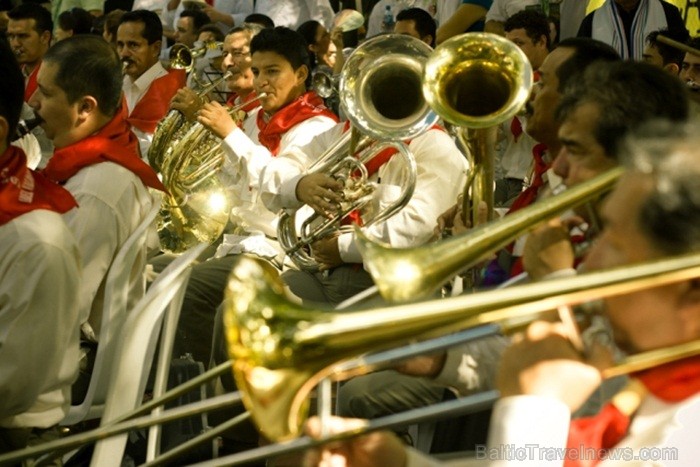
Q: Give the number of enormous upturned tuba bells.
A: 2